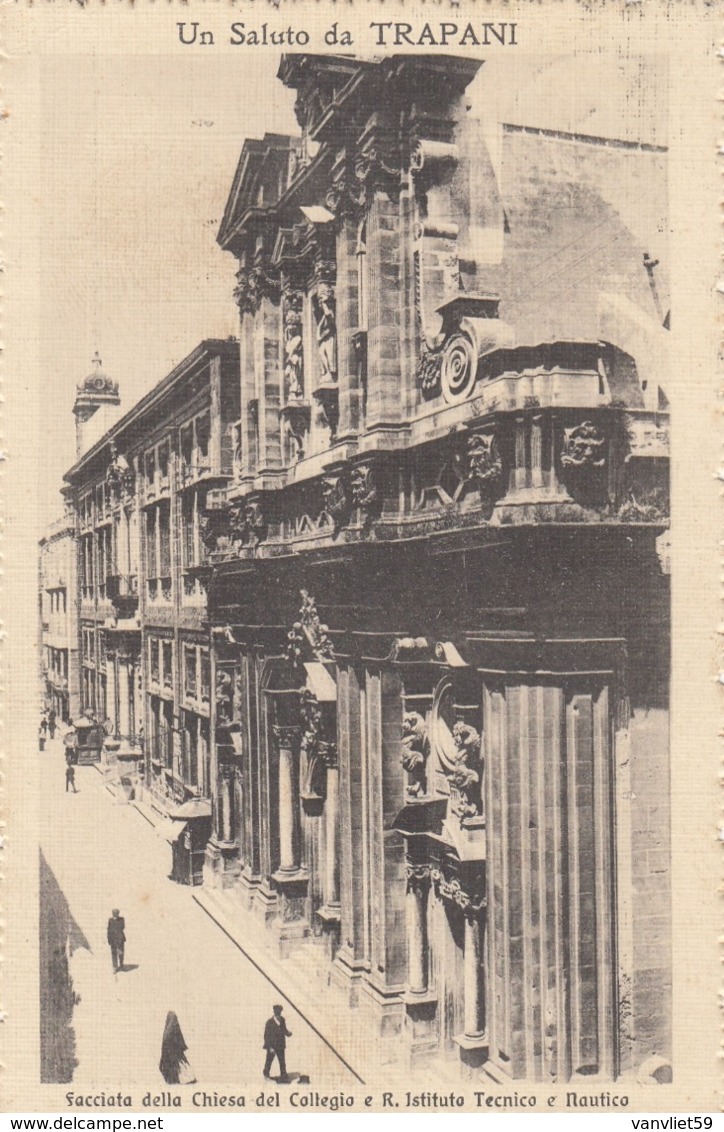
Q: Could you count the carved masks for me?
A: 6